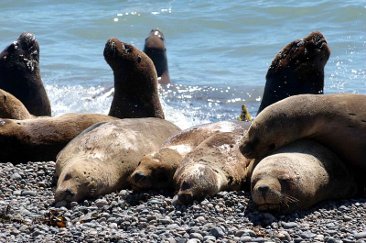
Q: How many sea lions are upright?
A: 4